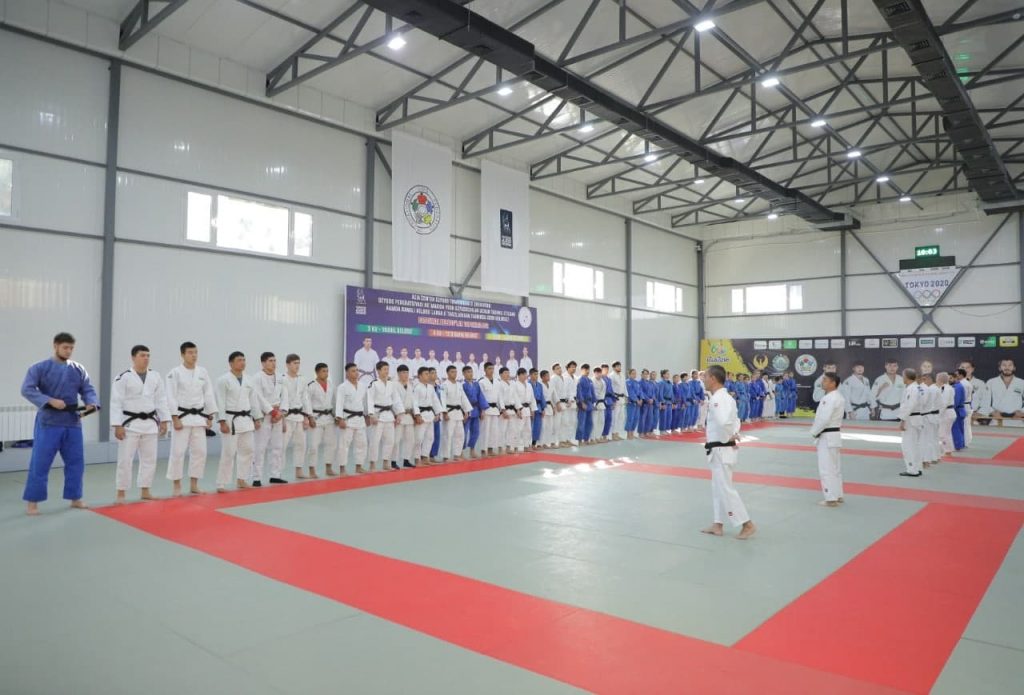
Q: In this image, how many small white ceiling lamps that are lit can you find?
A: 13